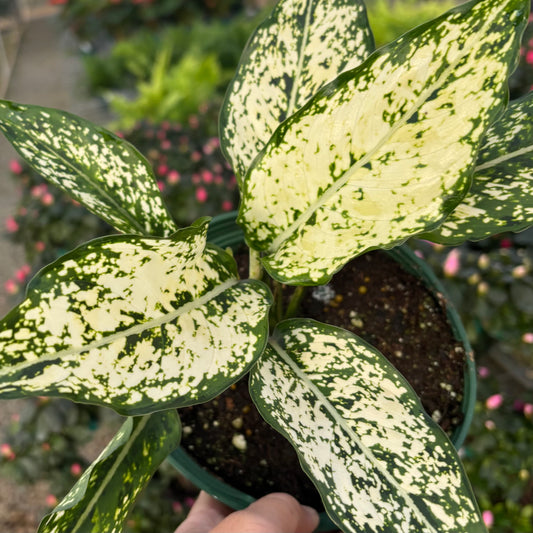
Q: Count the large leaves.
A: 7